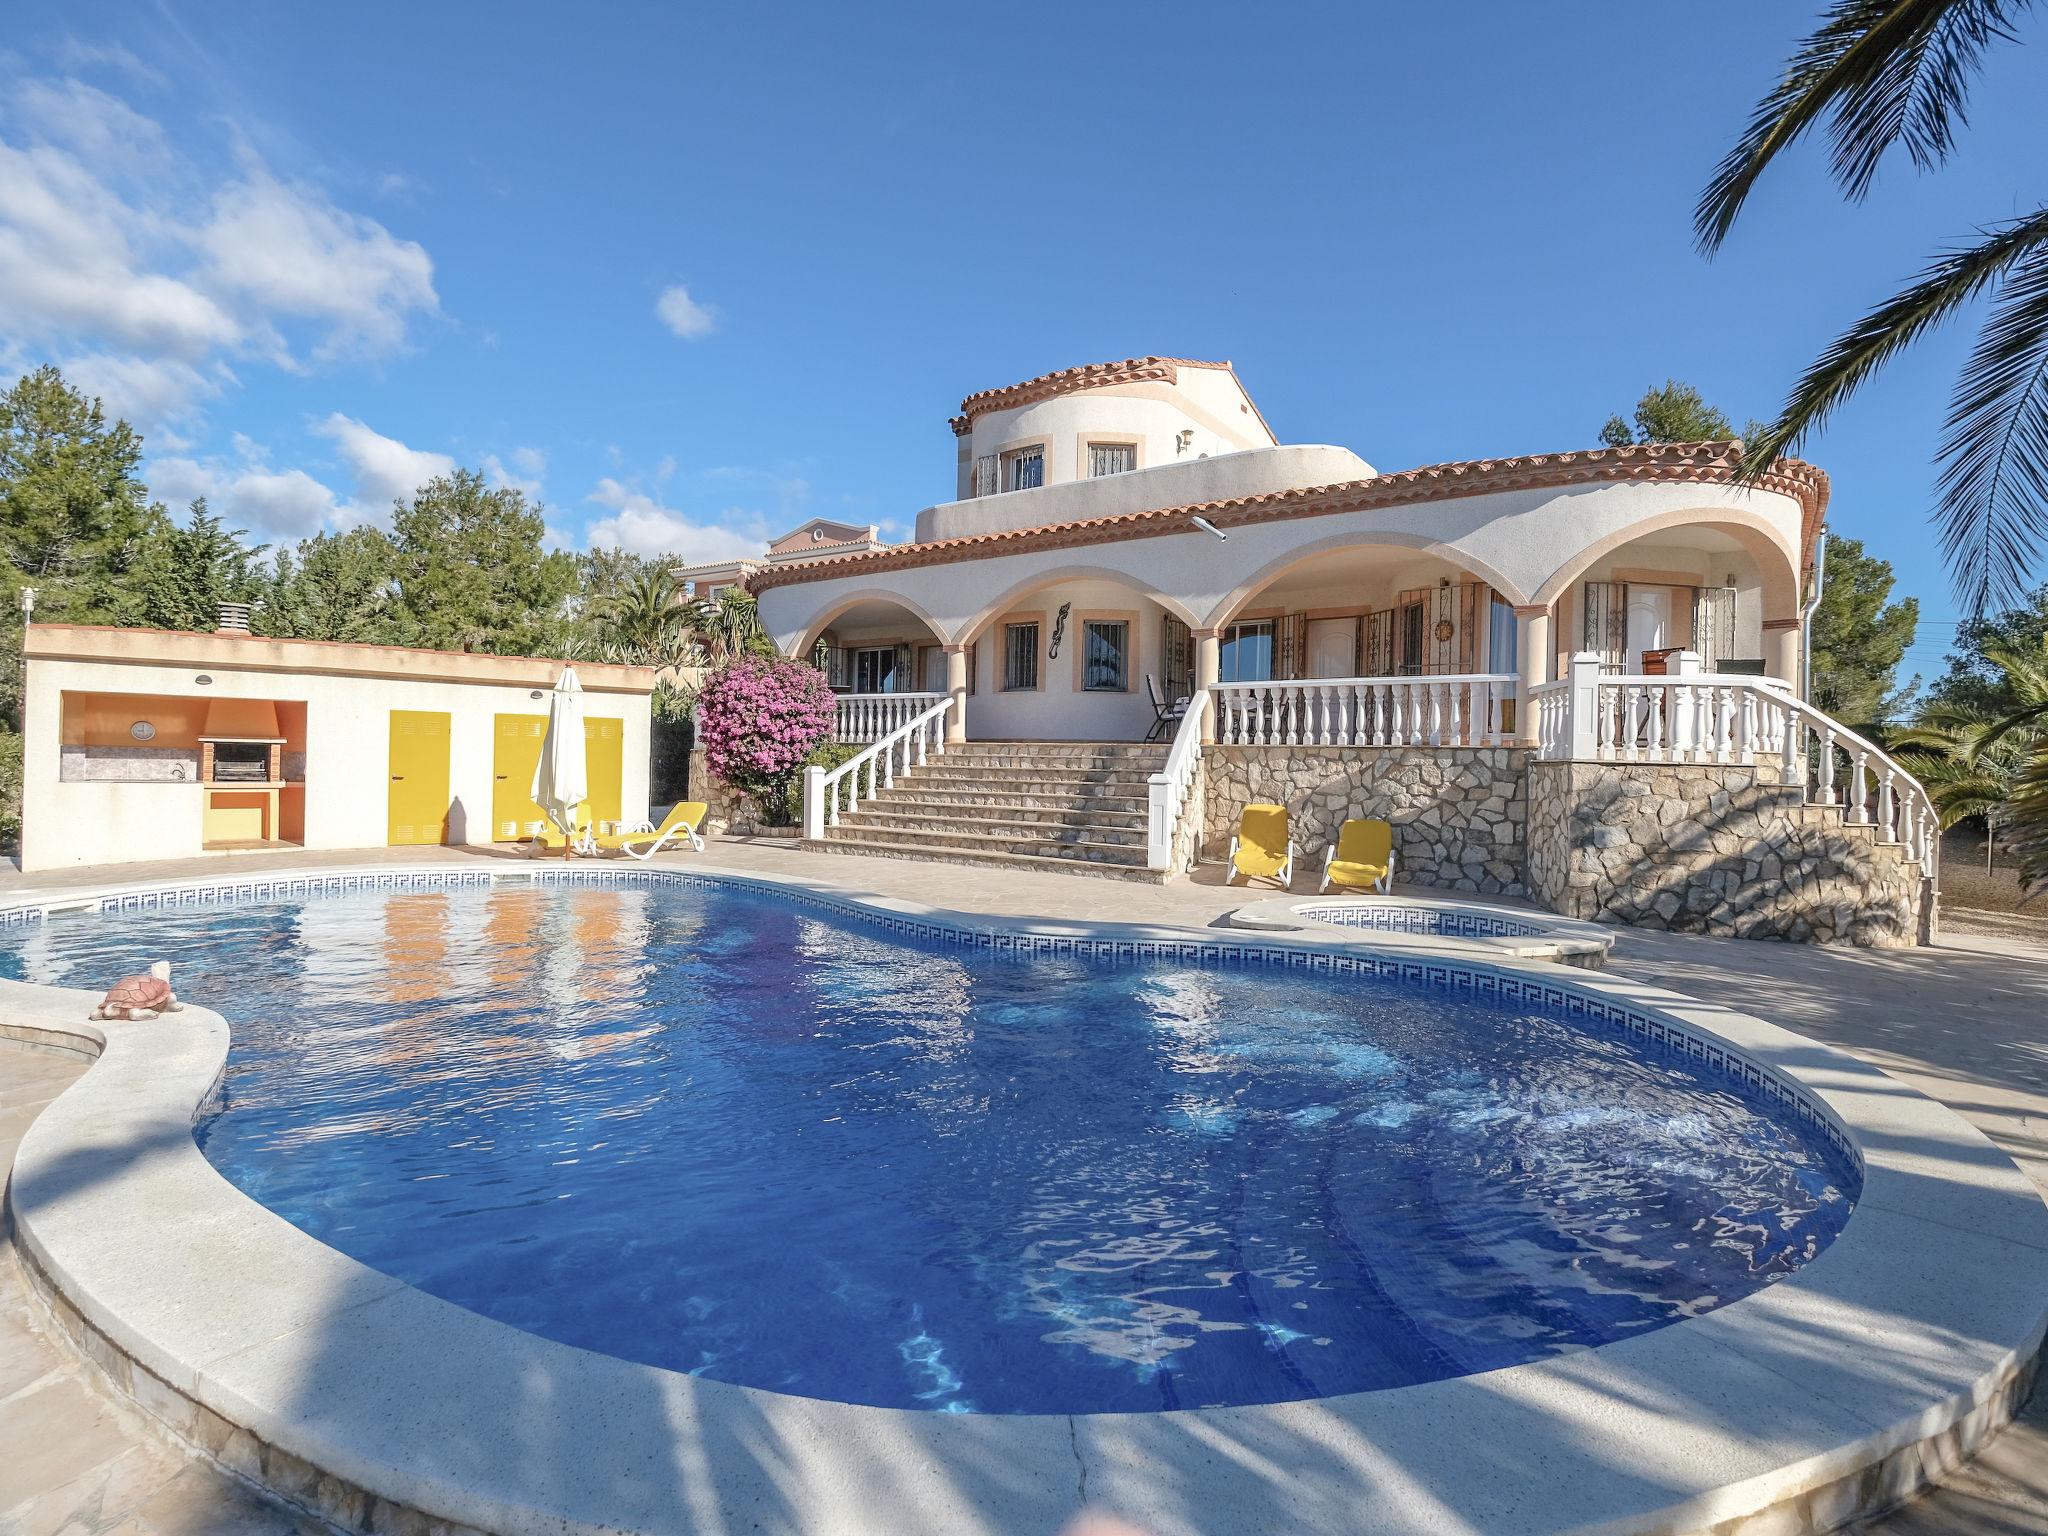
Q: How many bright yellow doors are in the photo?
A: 3